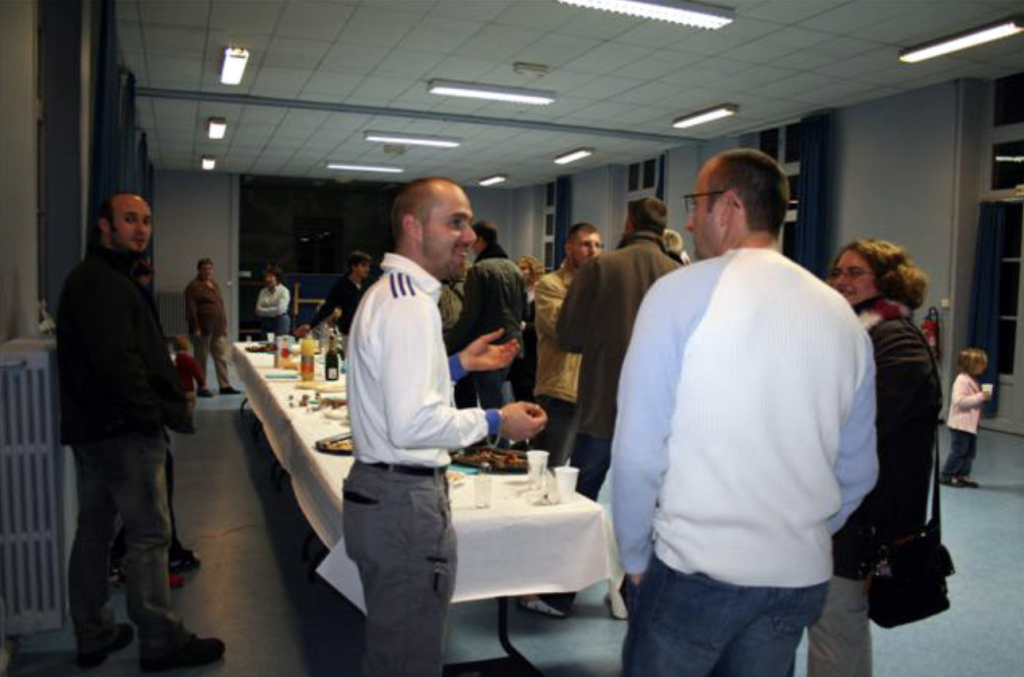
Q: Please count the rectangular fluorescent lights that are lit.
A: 11